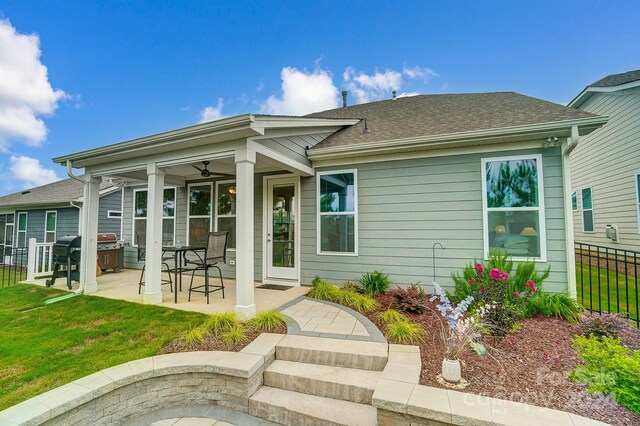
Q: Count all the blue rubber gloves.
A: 0